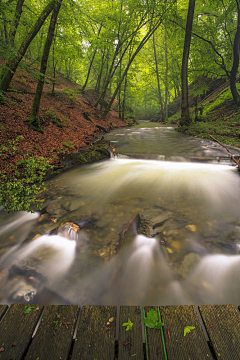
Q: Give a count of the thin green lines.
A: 2